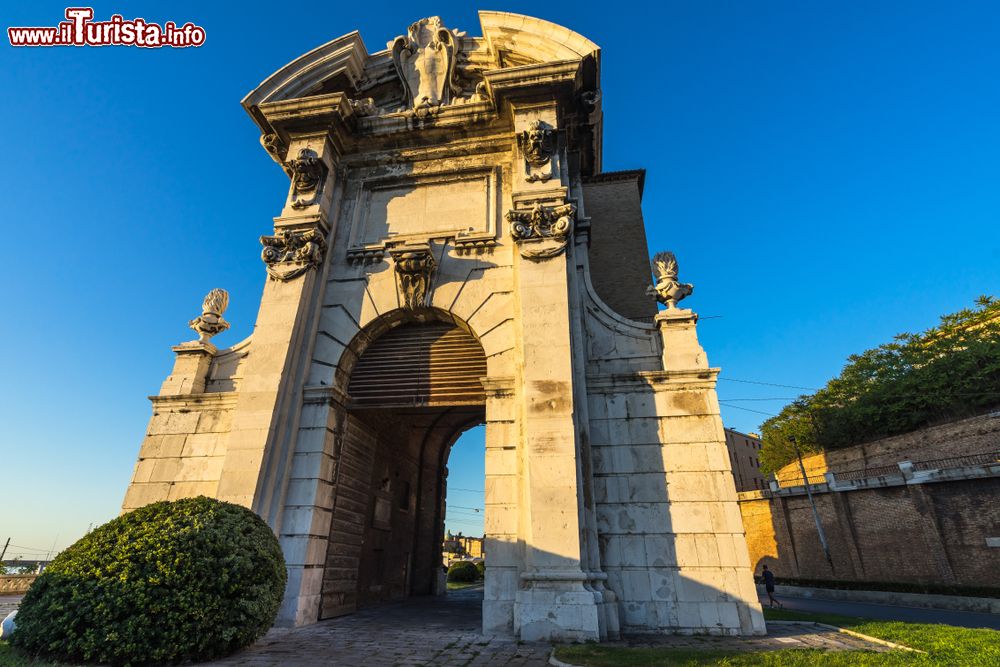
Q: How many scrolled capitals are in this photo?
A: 2